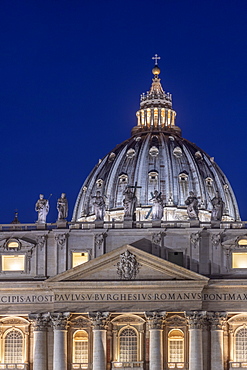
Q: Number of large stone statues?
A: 7